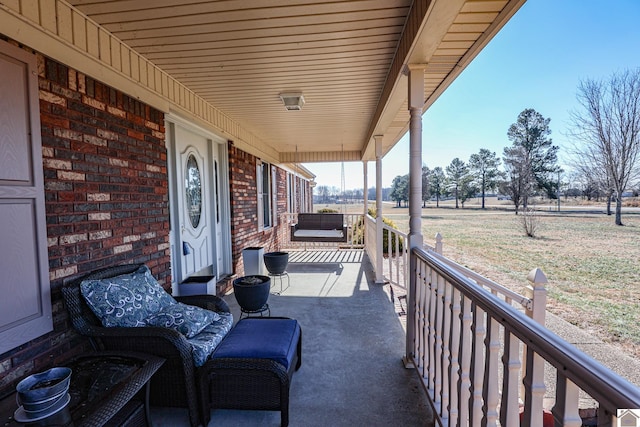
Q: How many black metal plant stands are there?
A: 2